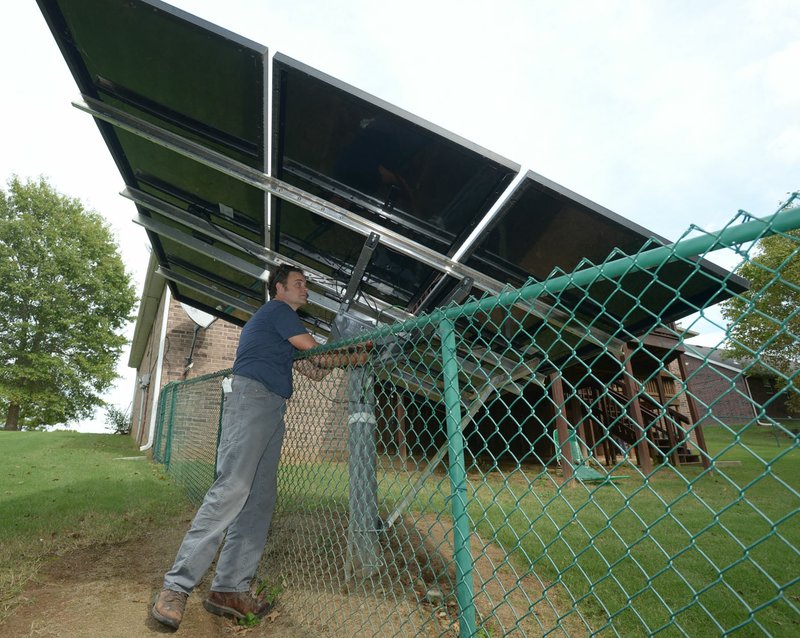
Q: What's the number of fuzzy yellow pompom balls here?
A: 0